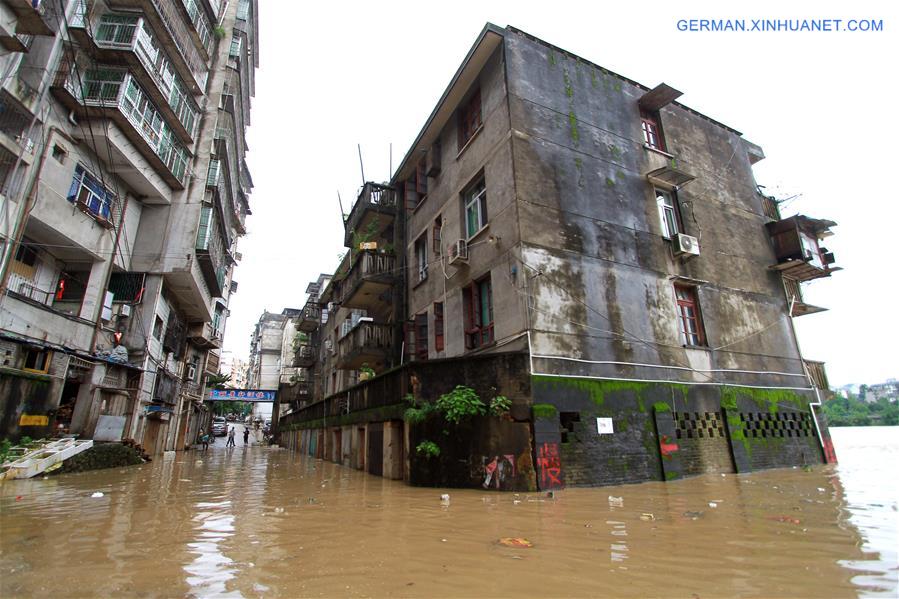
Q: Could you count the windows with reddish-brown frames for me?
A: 8